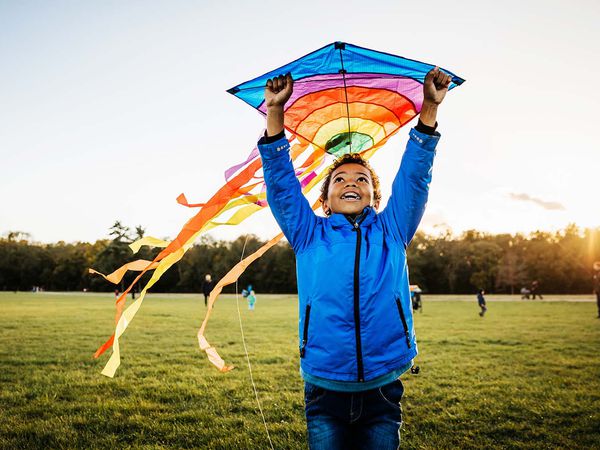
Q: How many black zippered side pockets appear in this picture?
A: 2